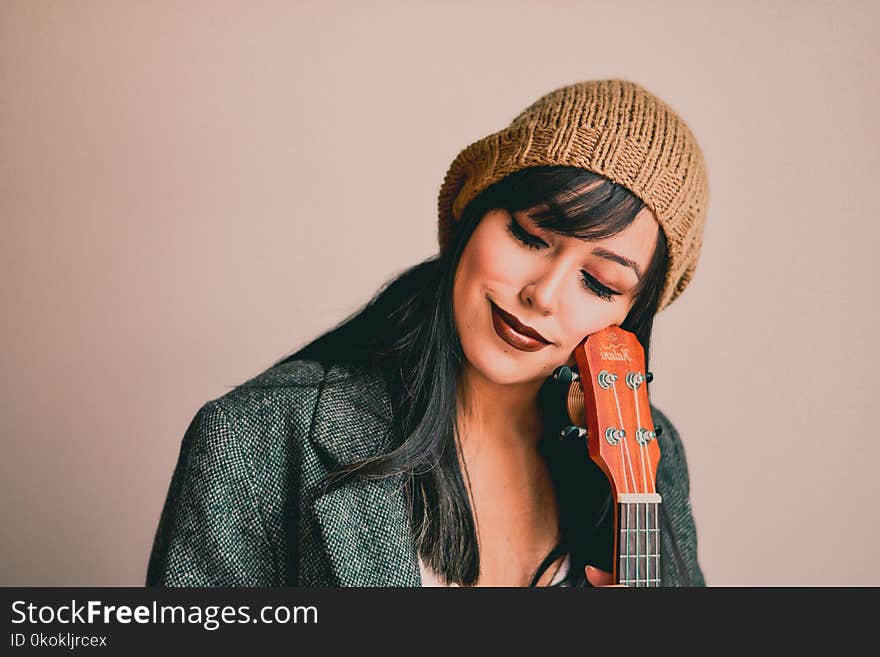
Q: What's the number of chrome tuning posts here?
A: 4